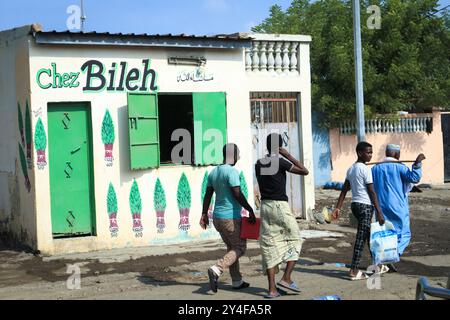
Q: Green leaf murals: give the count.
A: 11